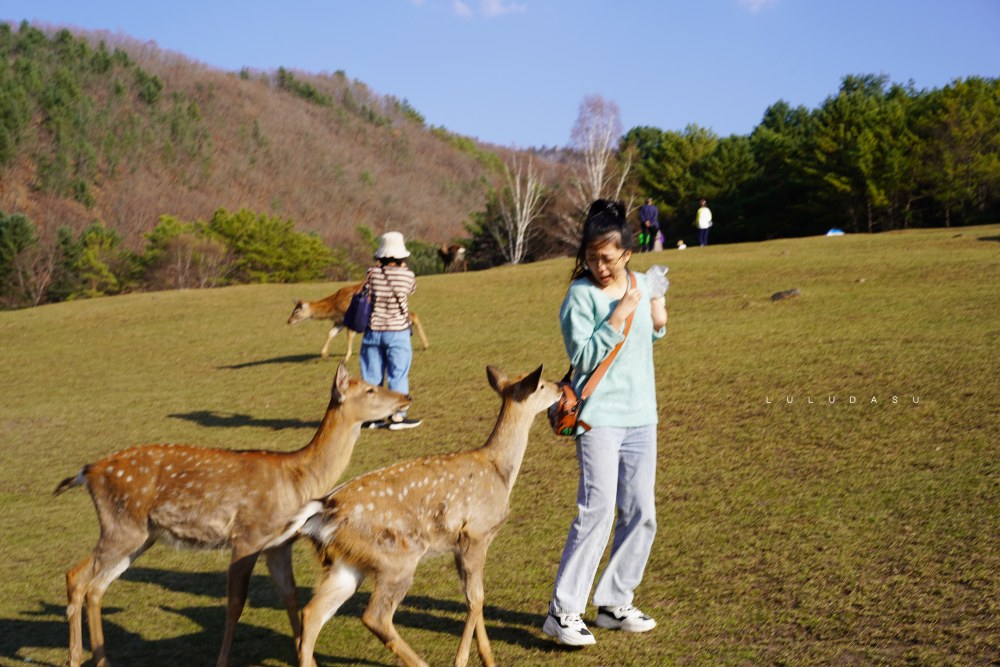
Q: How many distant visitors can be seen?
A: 2